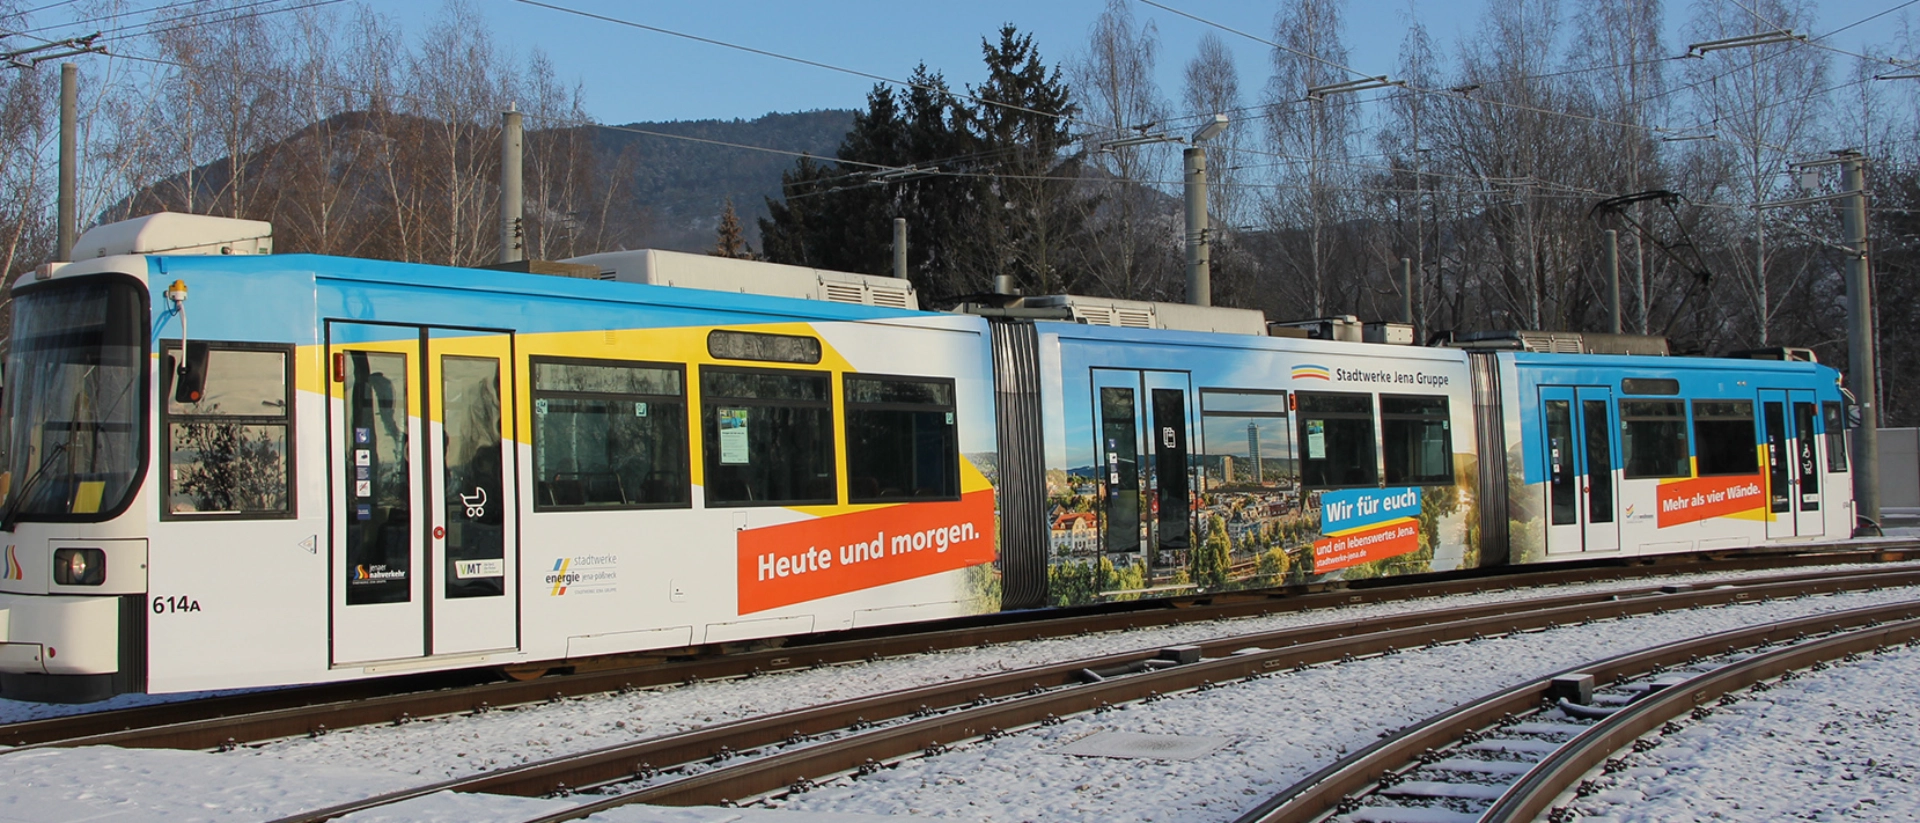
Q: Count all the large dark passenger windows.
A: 7